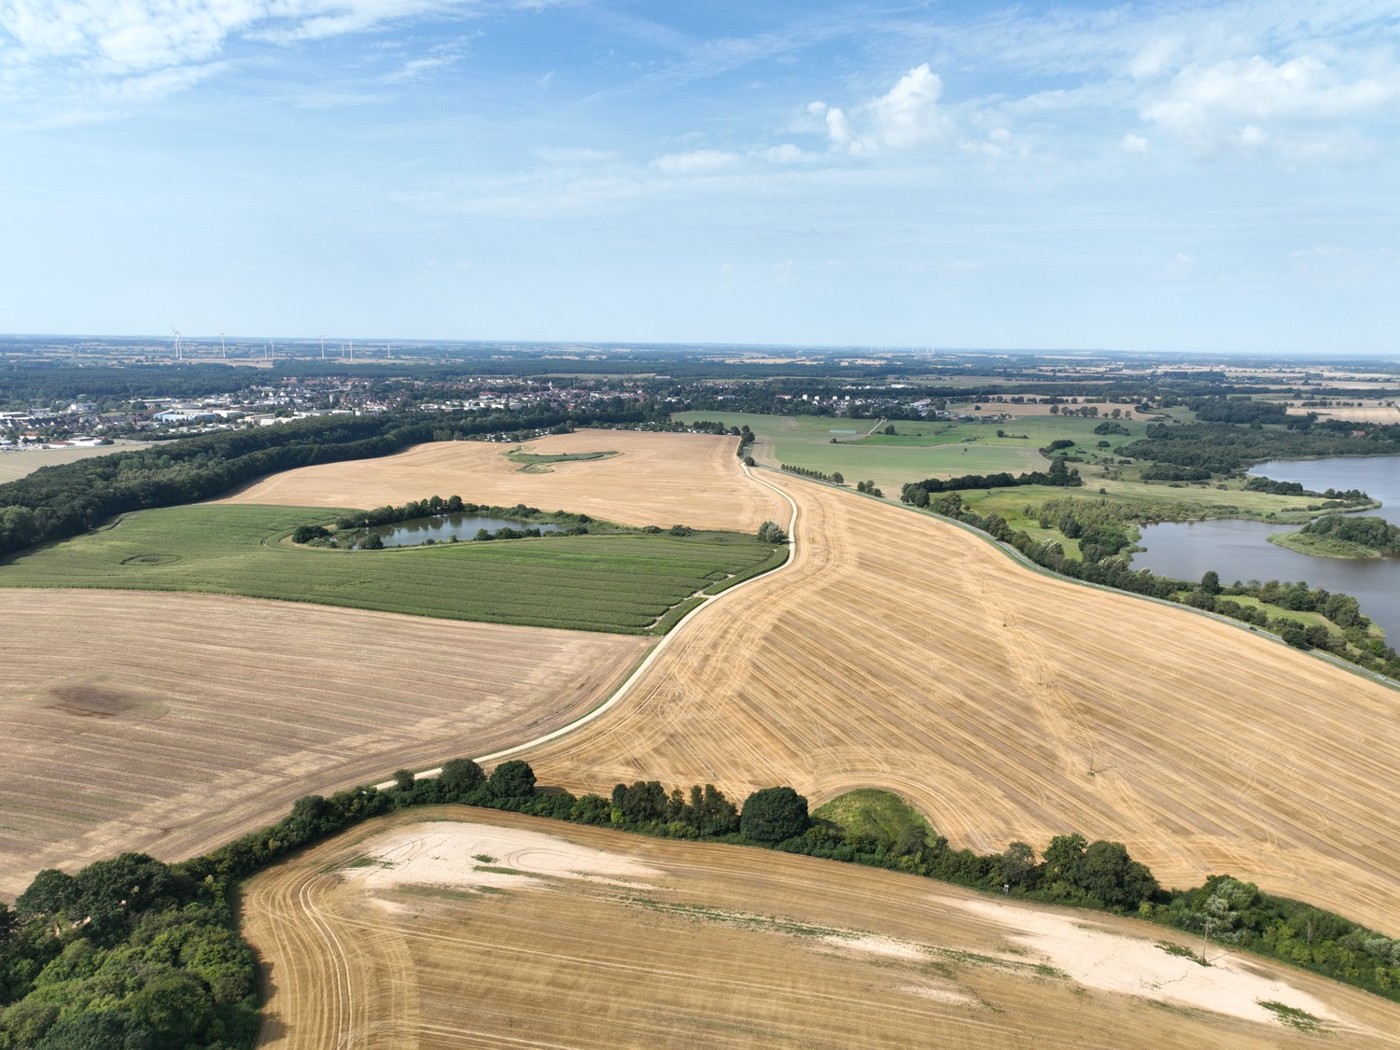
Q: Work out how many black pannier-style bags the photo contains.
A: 0